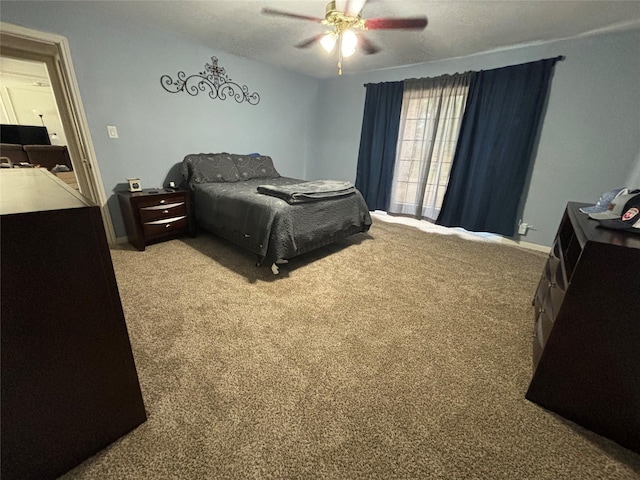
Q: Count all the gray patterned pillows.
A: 2